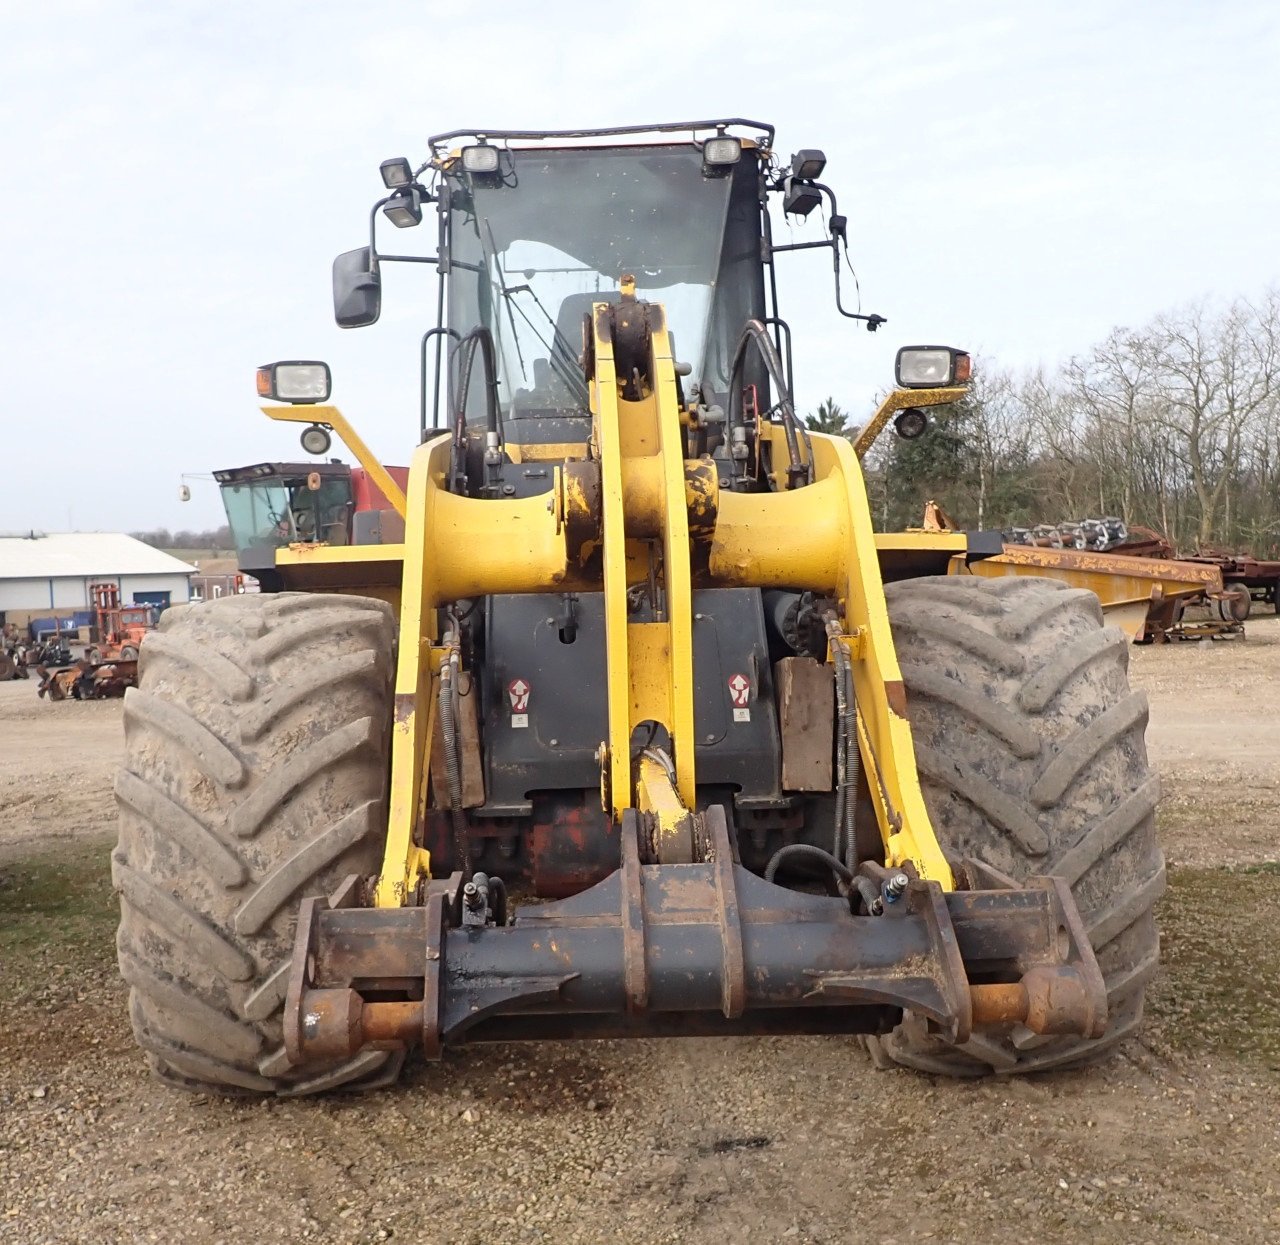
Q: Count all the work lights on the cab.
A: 6